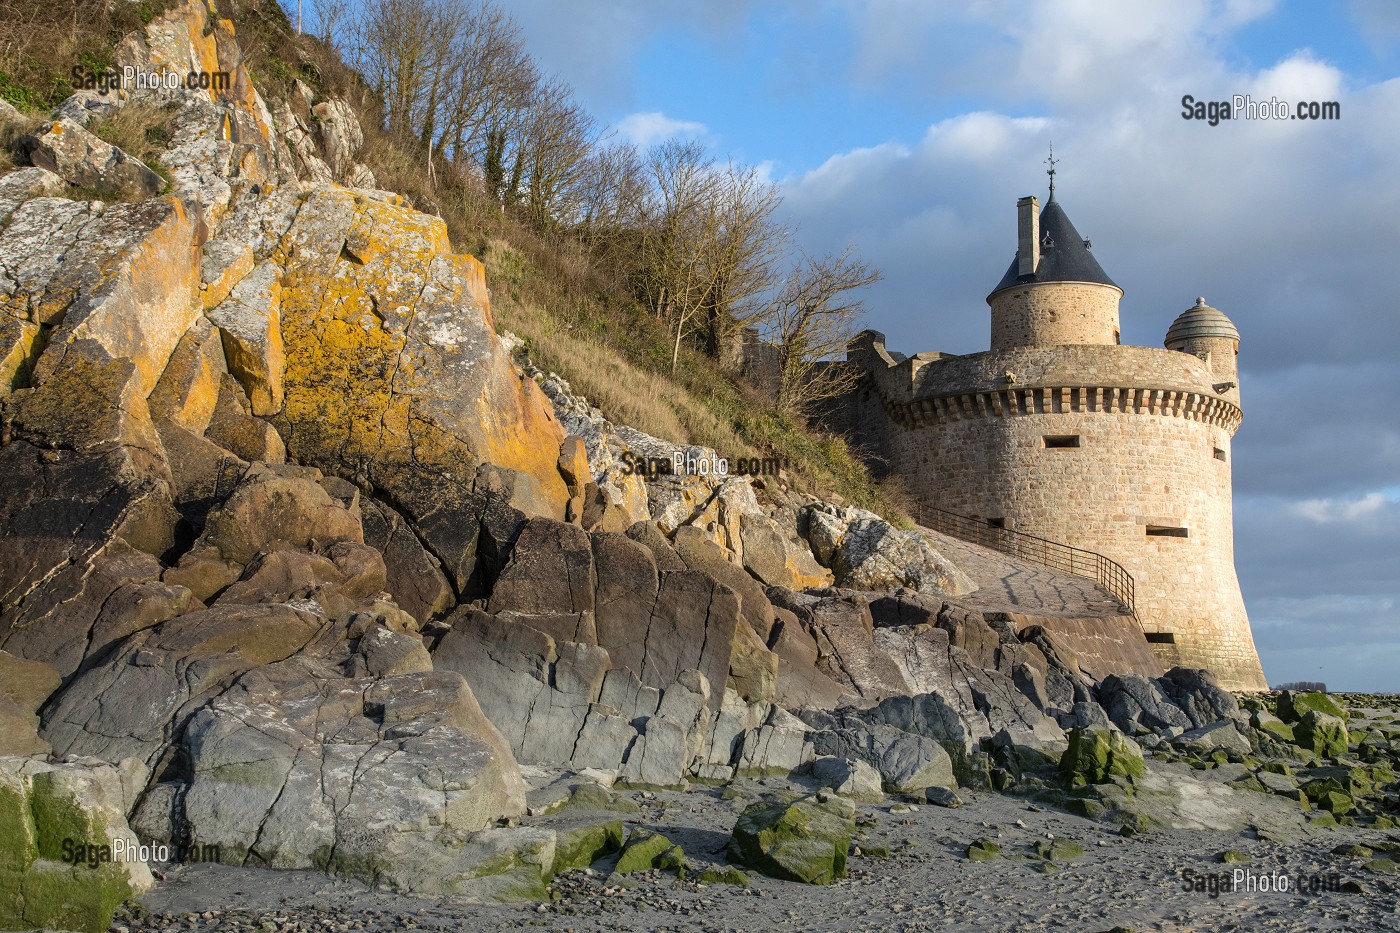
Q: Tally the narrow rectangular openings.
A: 5